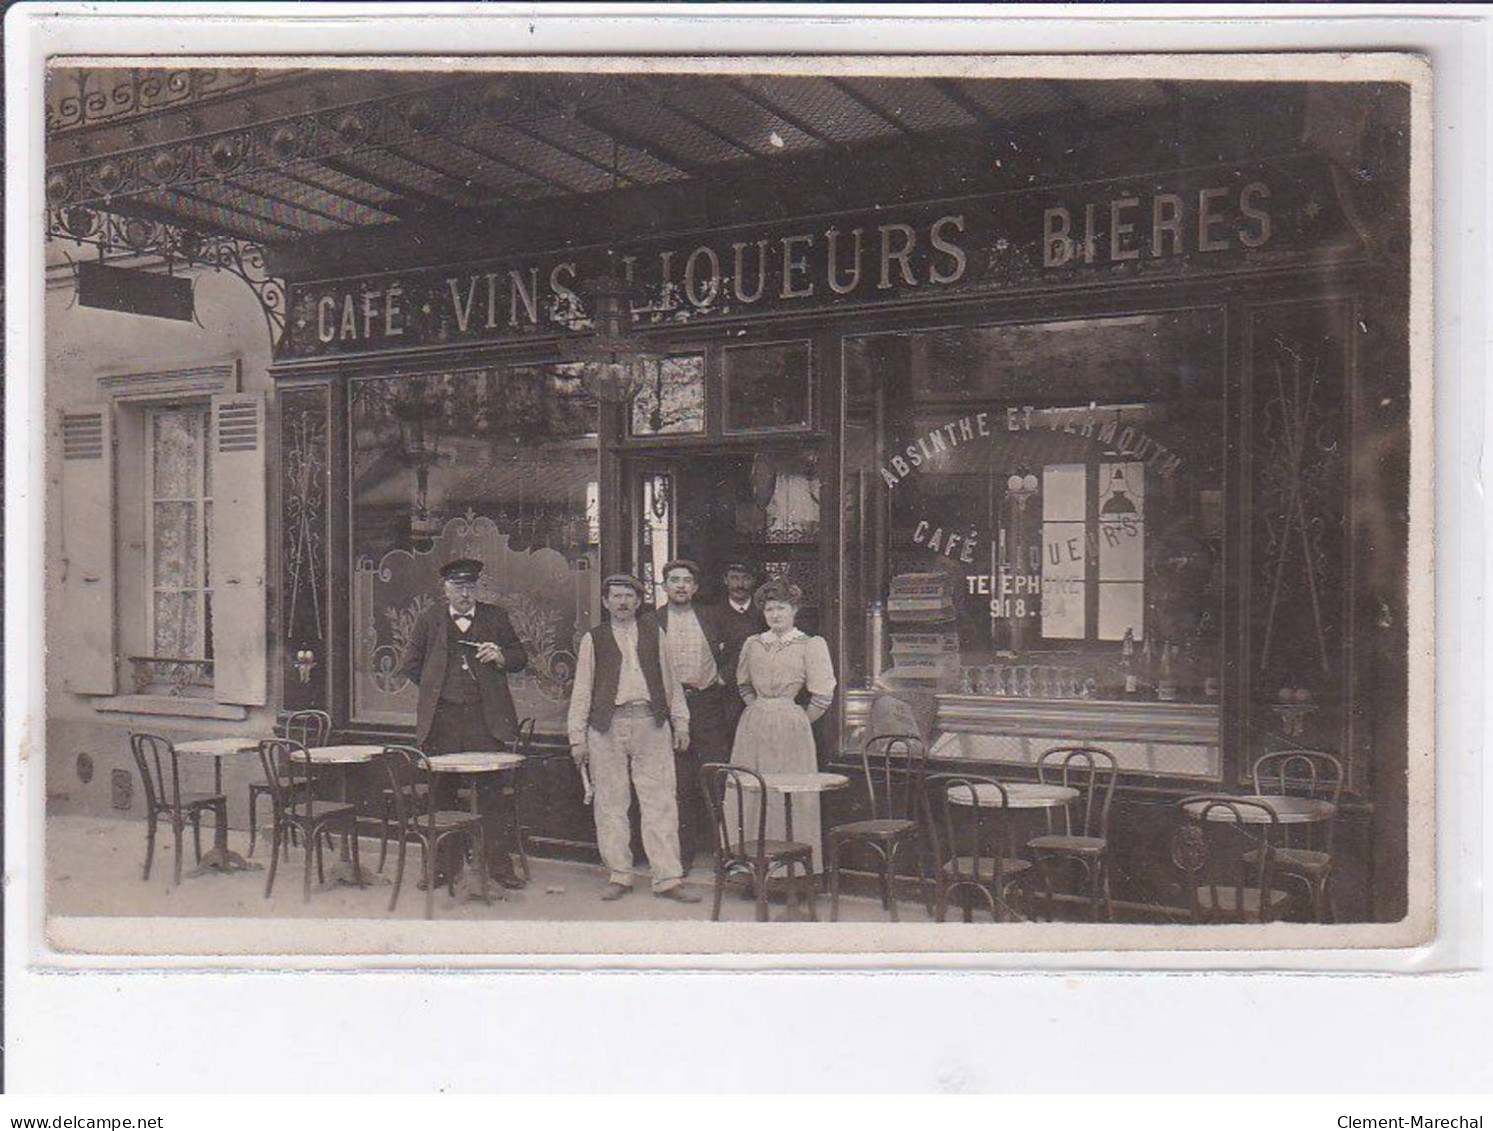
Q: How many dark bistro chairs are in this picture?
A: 12